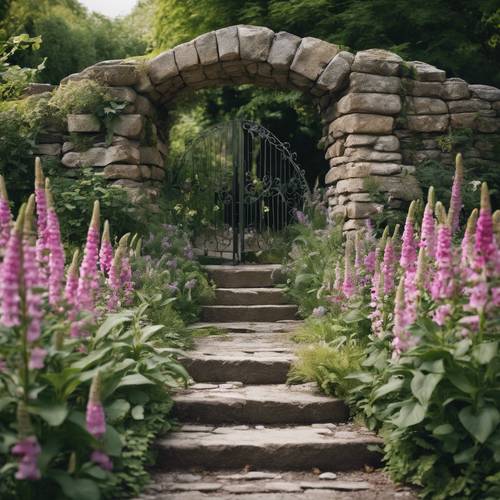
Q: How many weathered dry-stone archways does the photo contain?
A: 1